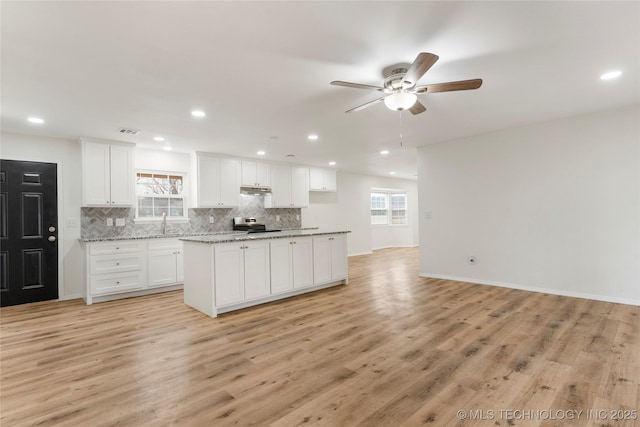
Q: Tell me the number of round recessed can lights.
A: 10